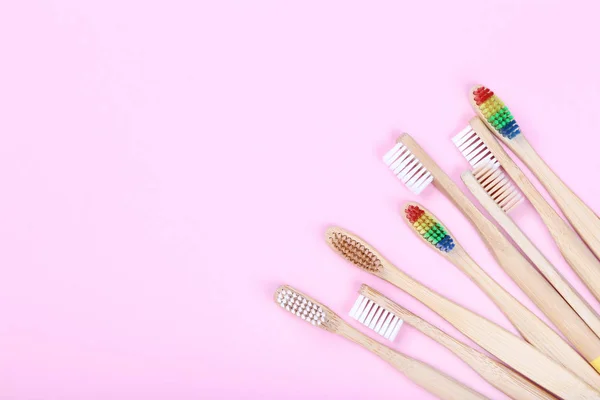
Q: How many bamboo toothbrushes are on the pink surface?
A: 8